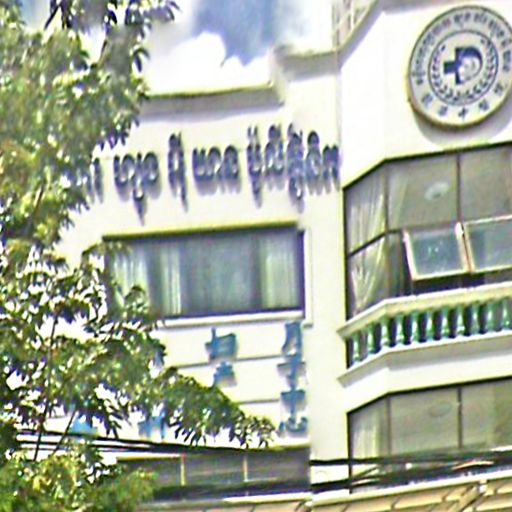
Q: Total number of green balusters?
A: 11